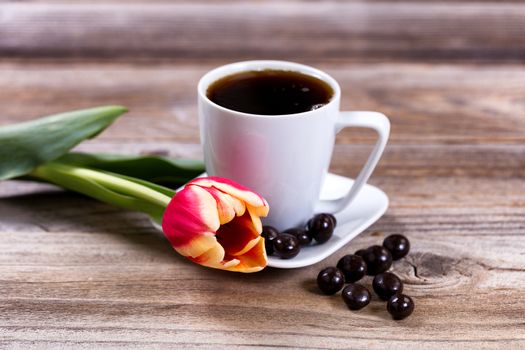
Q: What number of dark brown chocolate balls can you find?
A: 13